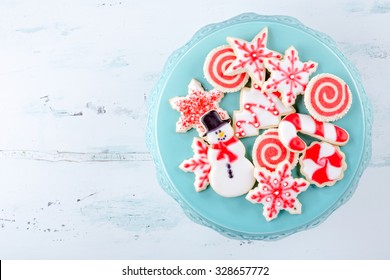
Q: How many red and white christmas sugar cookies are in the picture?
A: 12